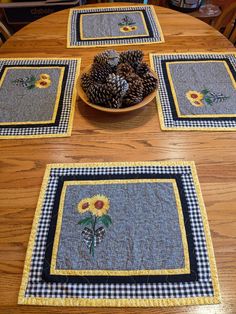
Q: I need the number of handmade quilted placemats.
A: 4